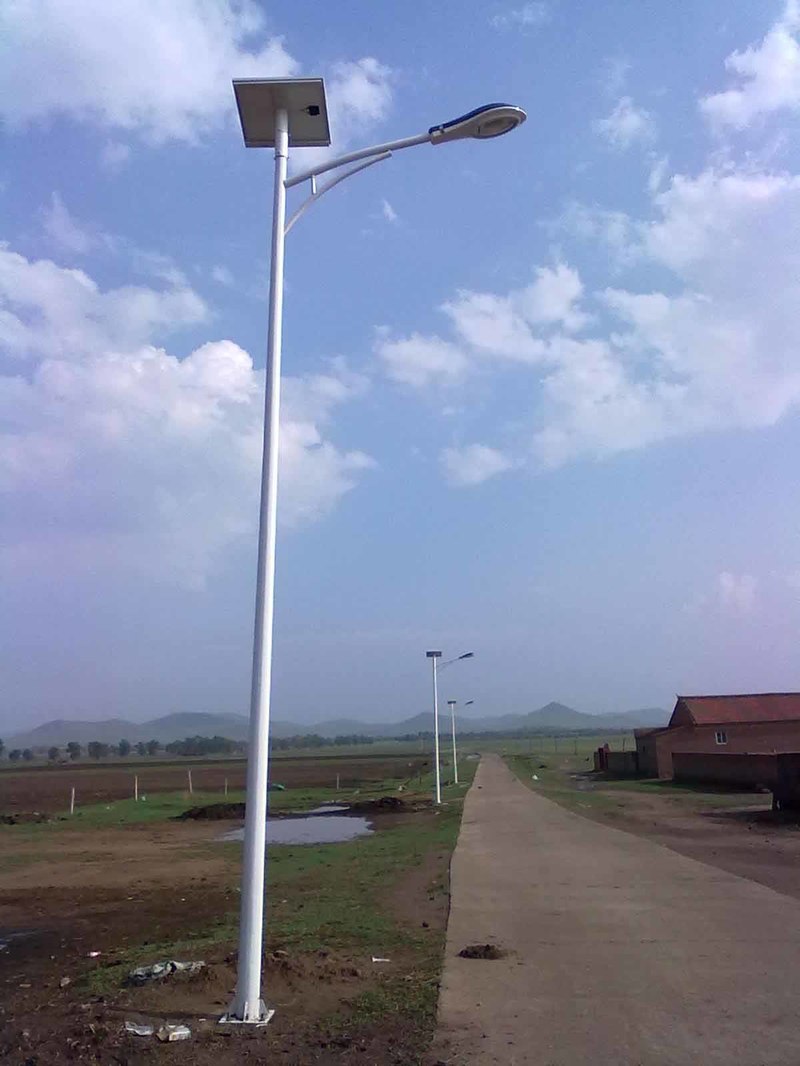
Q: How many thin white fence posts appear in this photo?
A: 5